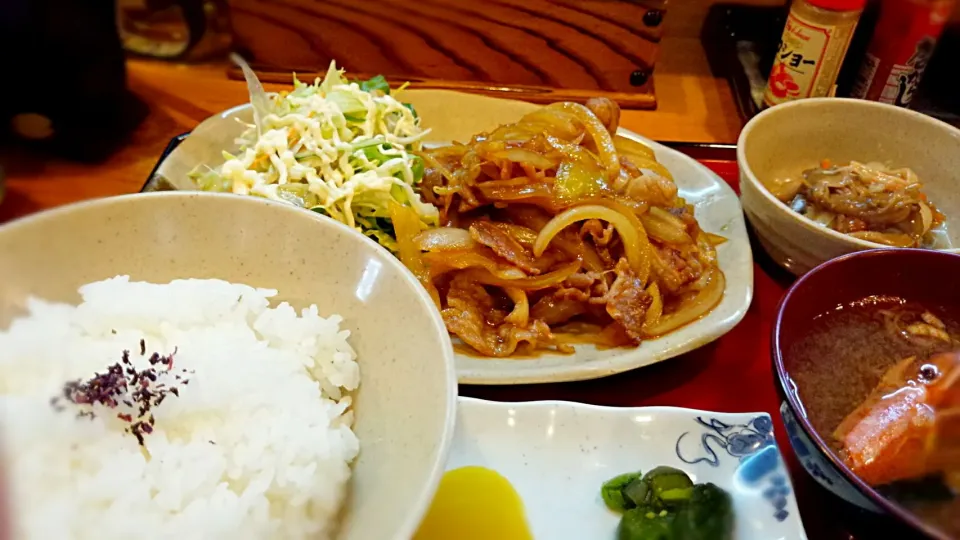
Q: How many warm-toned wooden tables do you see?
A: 1